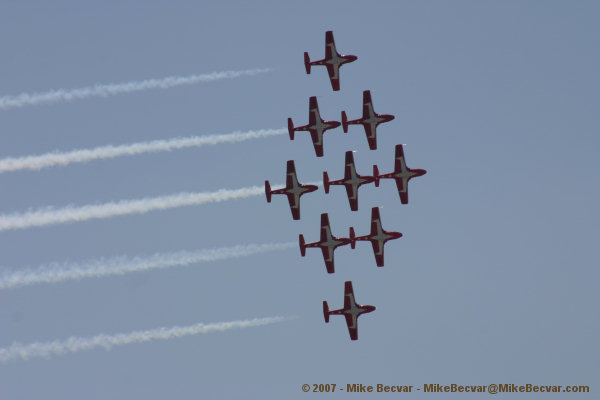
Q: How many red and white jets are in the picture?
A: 9